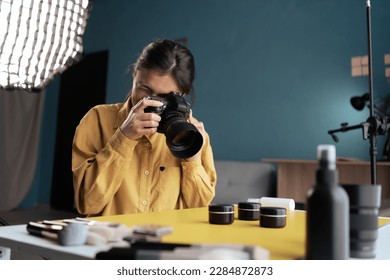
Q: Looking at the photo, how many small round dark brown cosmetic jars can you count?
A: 3